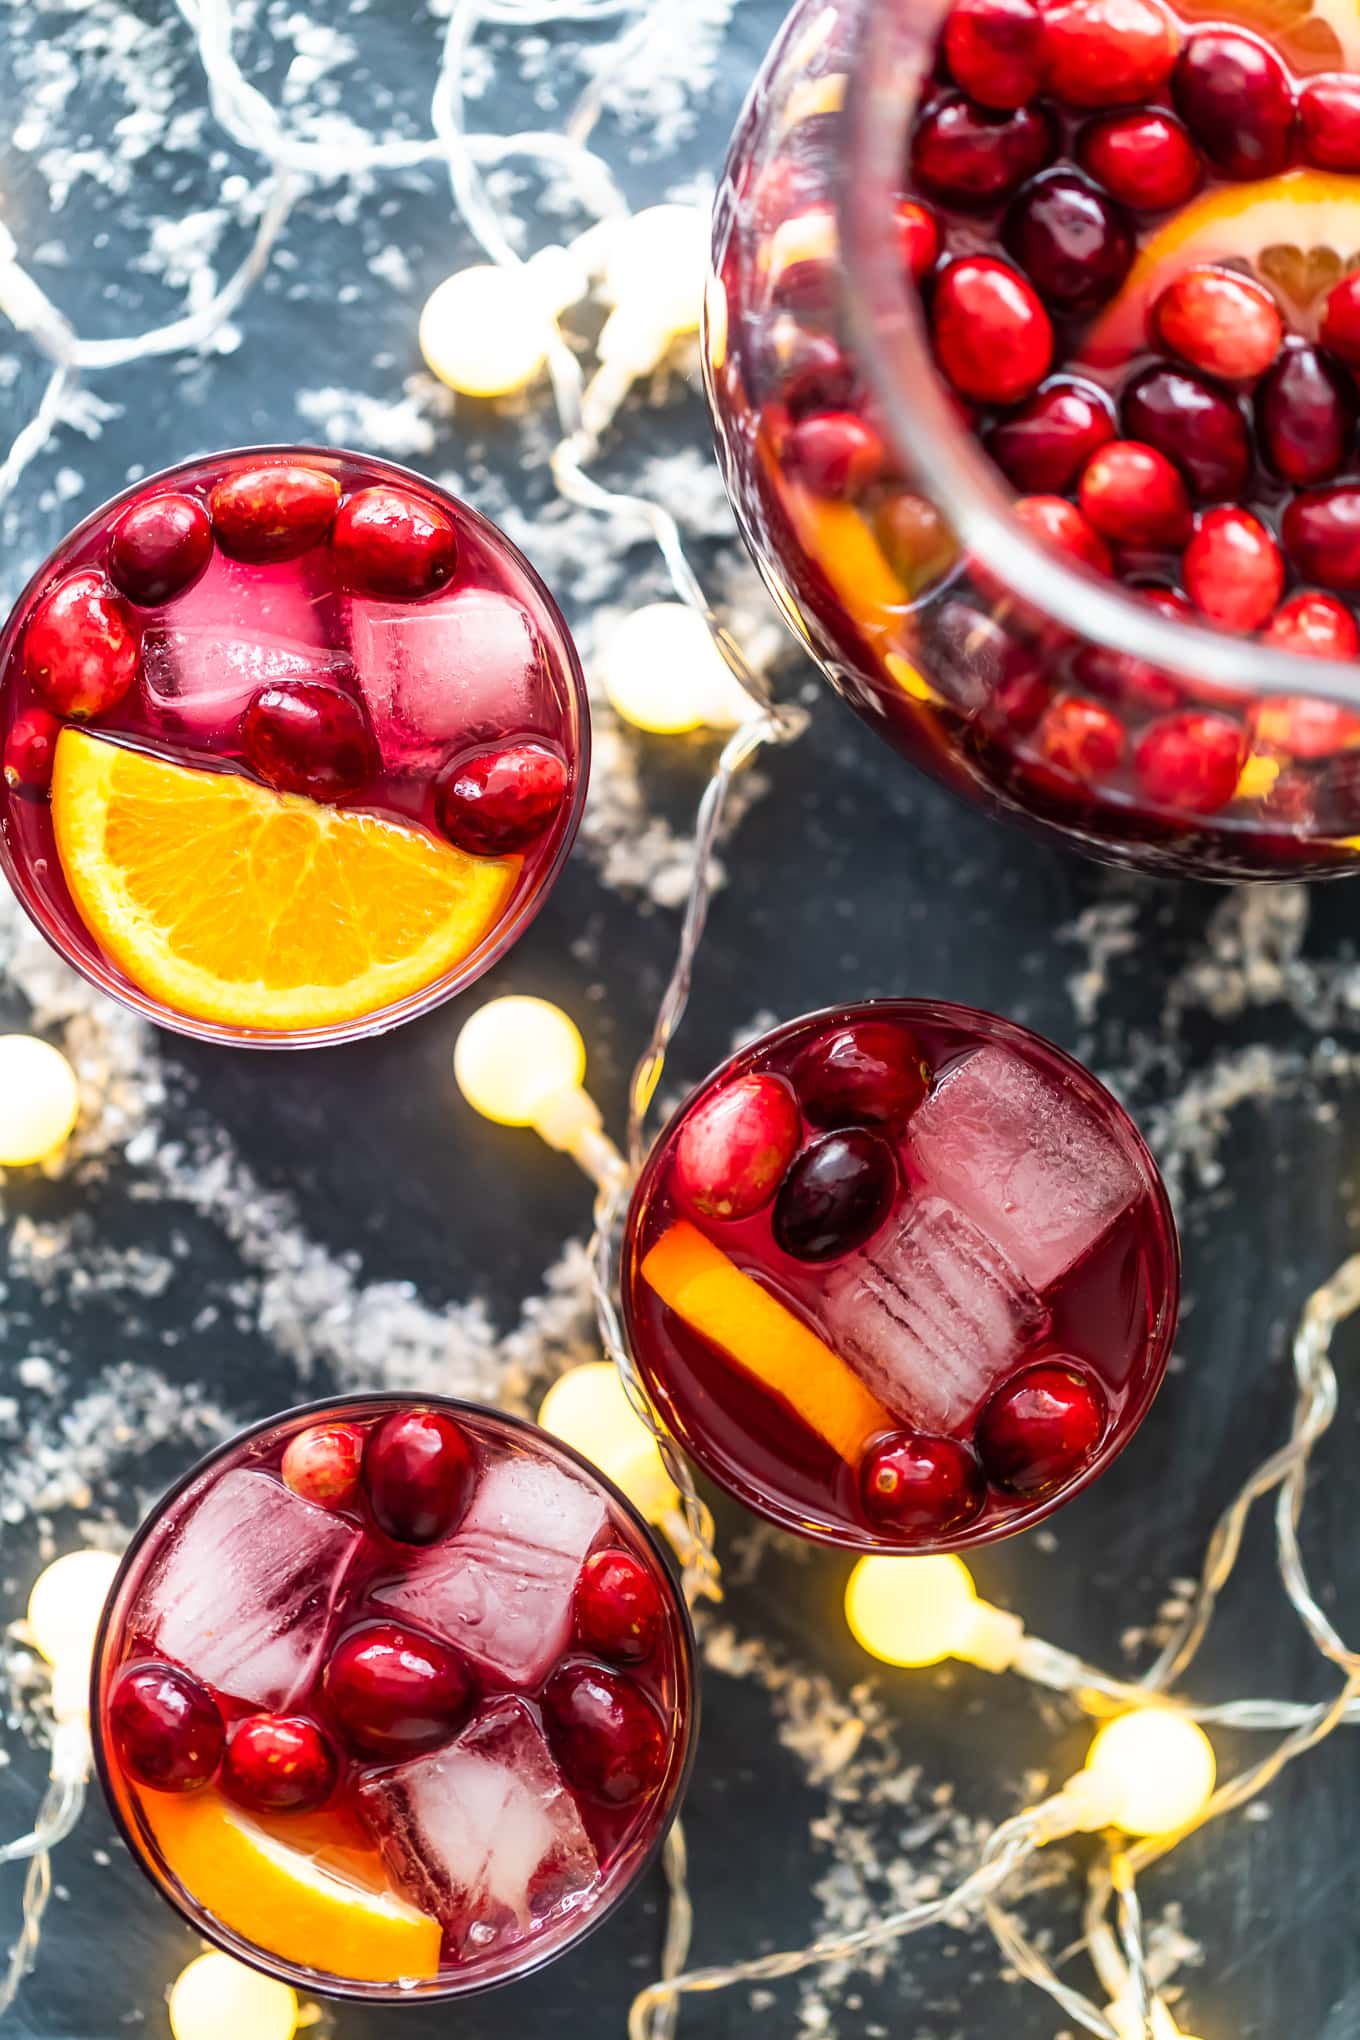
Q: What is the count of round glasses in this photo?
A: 3